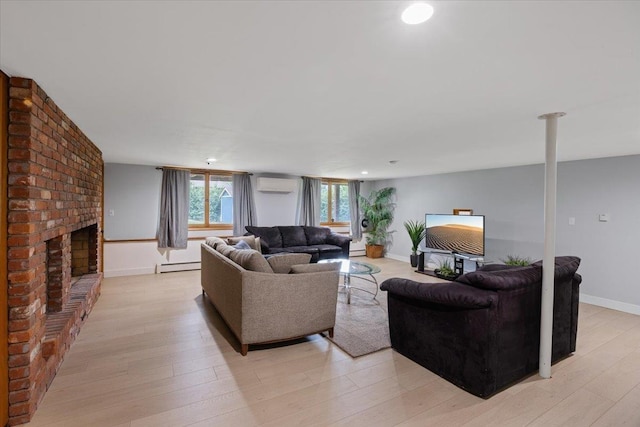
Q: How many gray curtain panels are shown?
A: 4